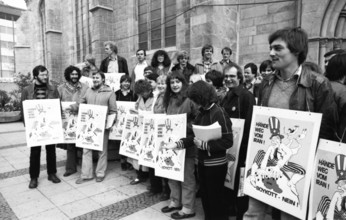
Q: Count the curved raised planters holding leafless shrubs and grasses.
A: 1